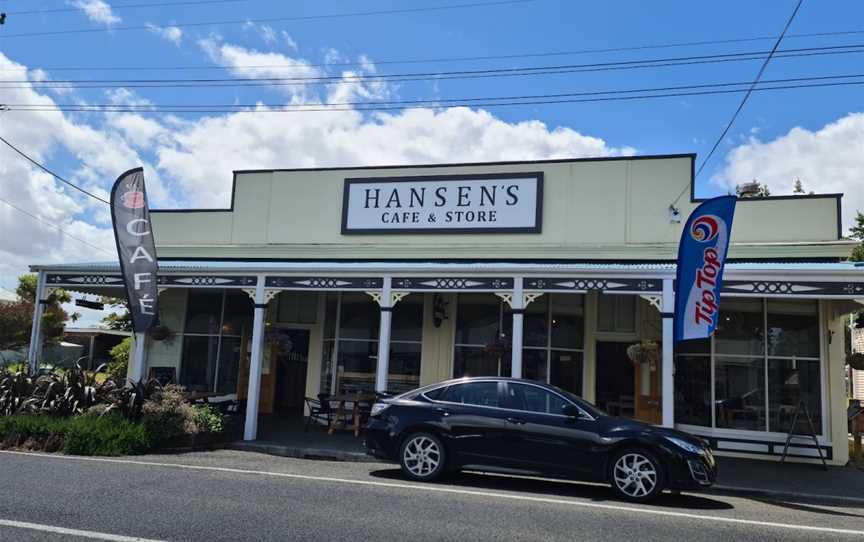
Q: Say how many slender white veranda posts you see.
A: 6